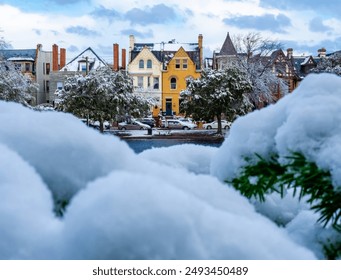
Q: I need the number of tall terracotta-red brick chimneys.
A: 4